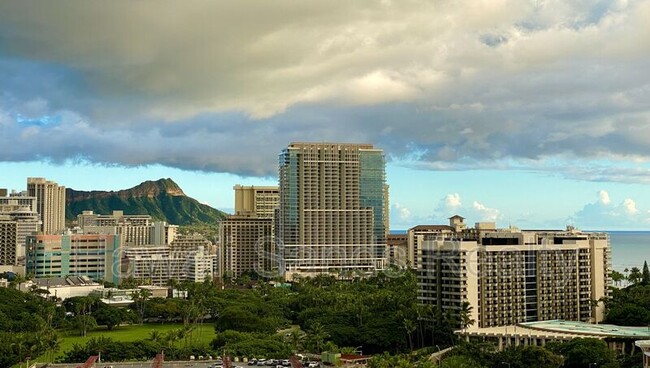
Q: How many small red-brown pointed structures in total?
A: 4